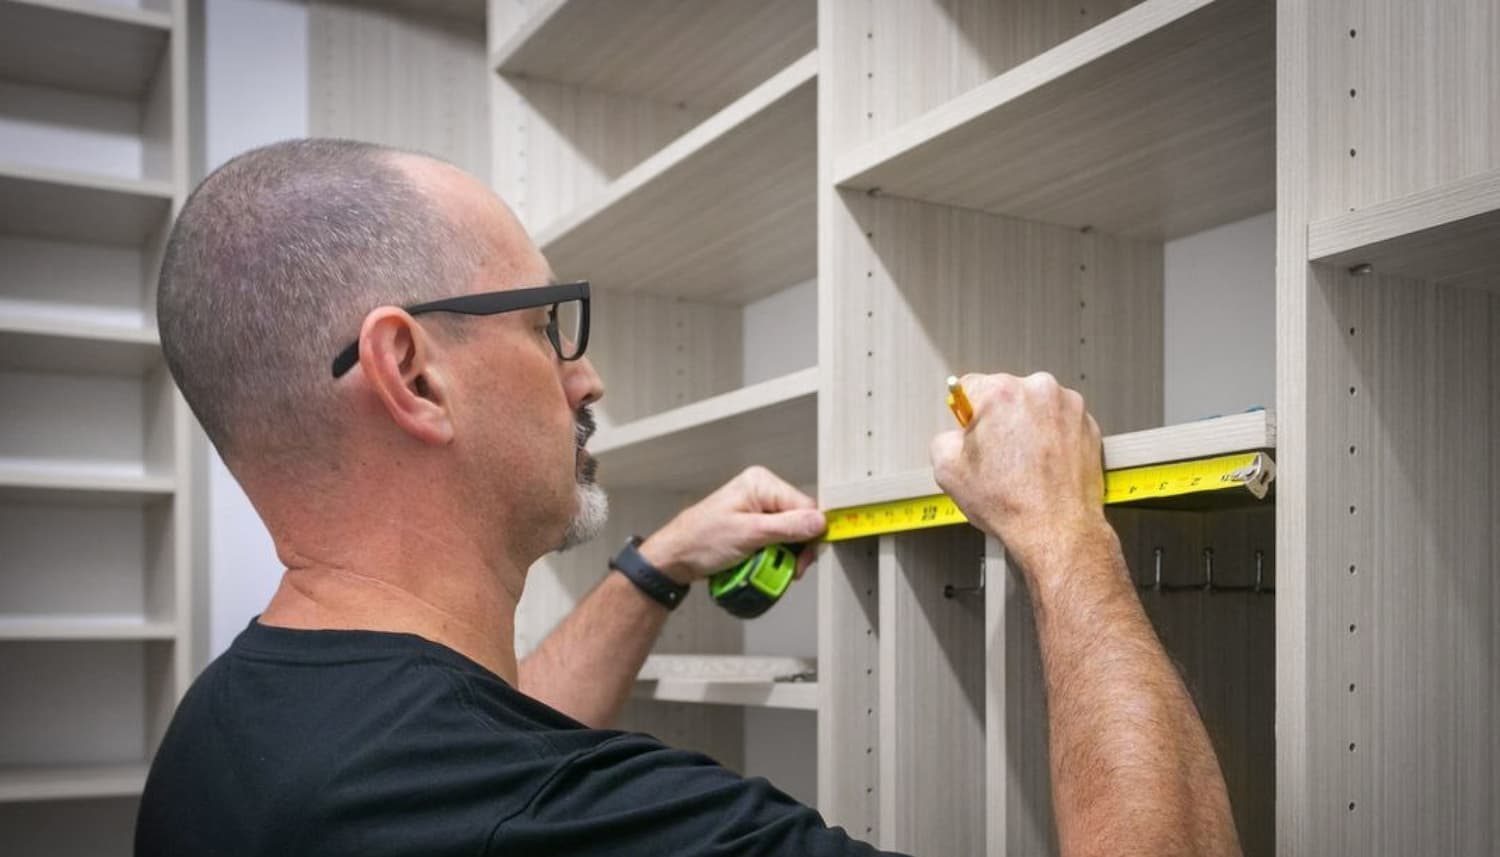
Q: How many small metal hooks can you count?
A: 4